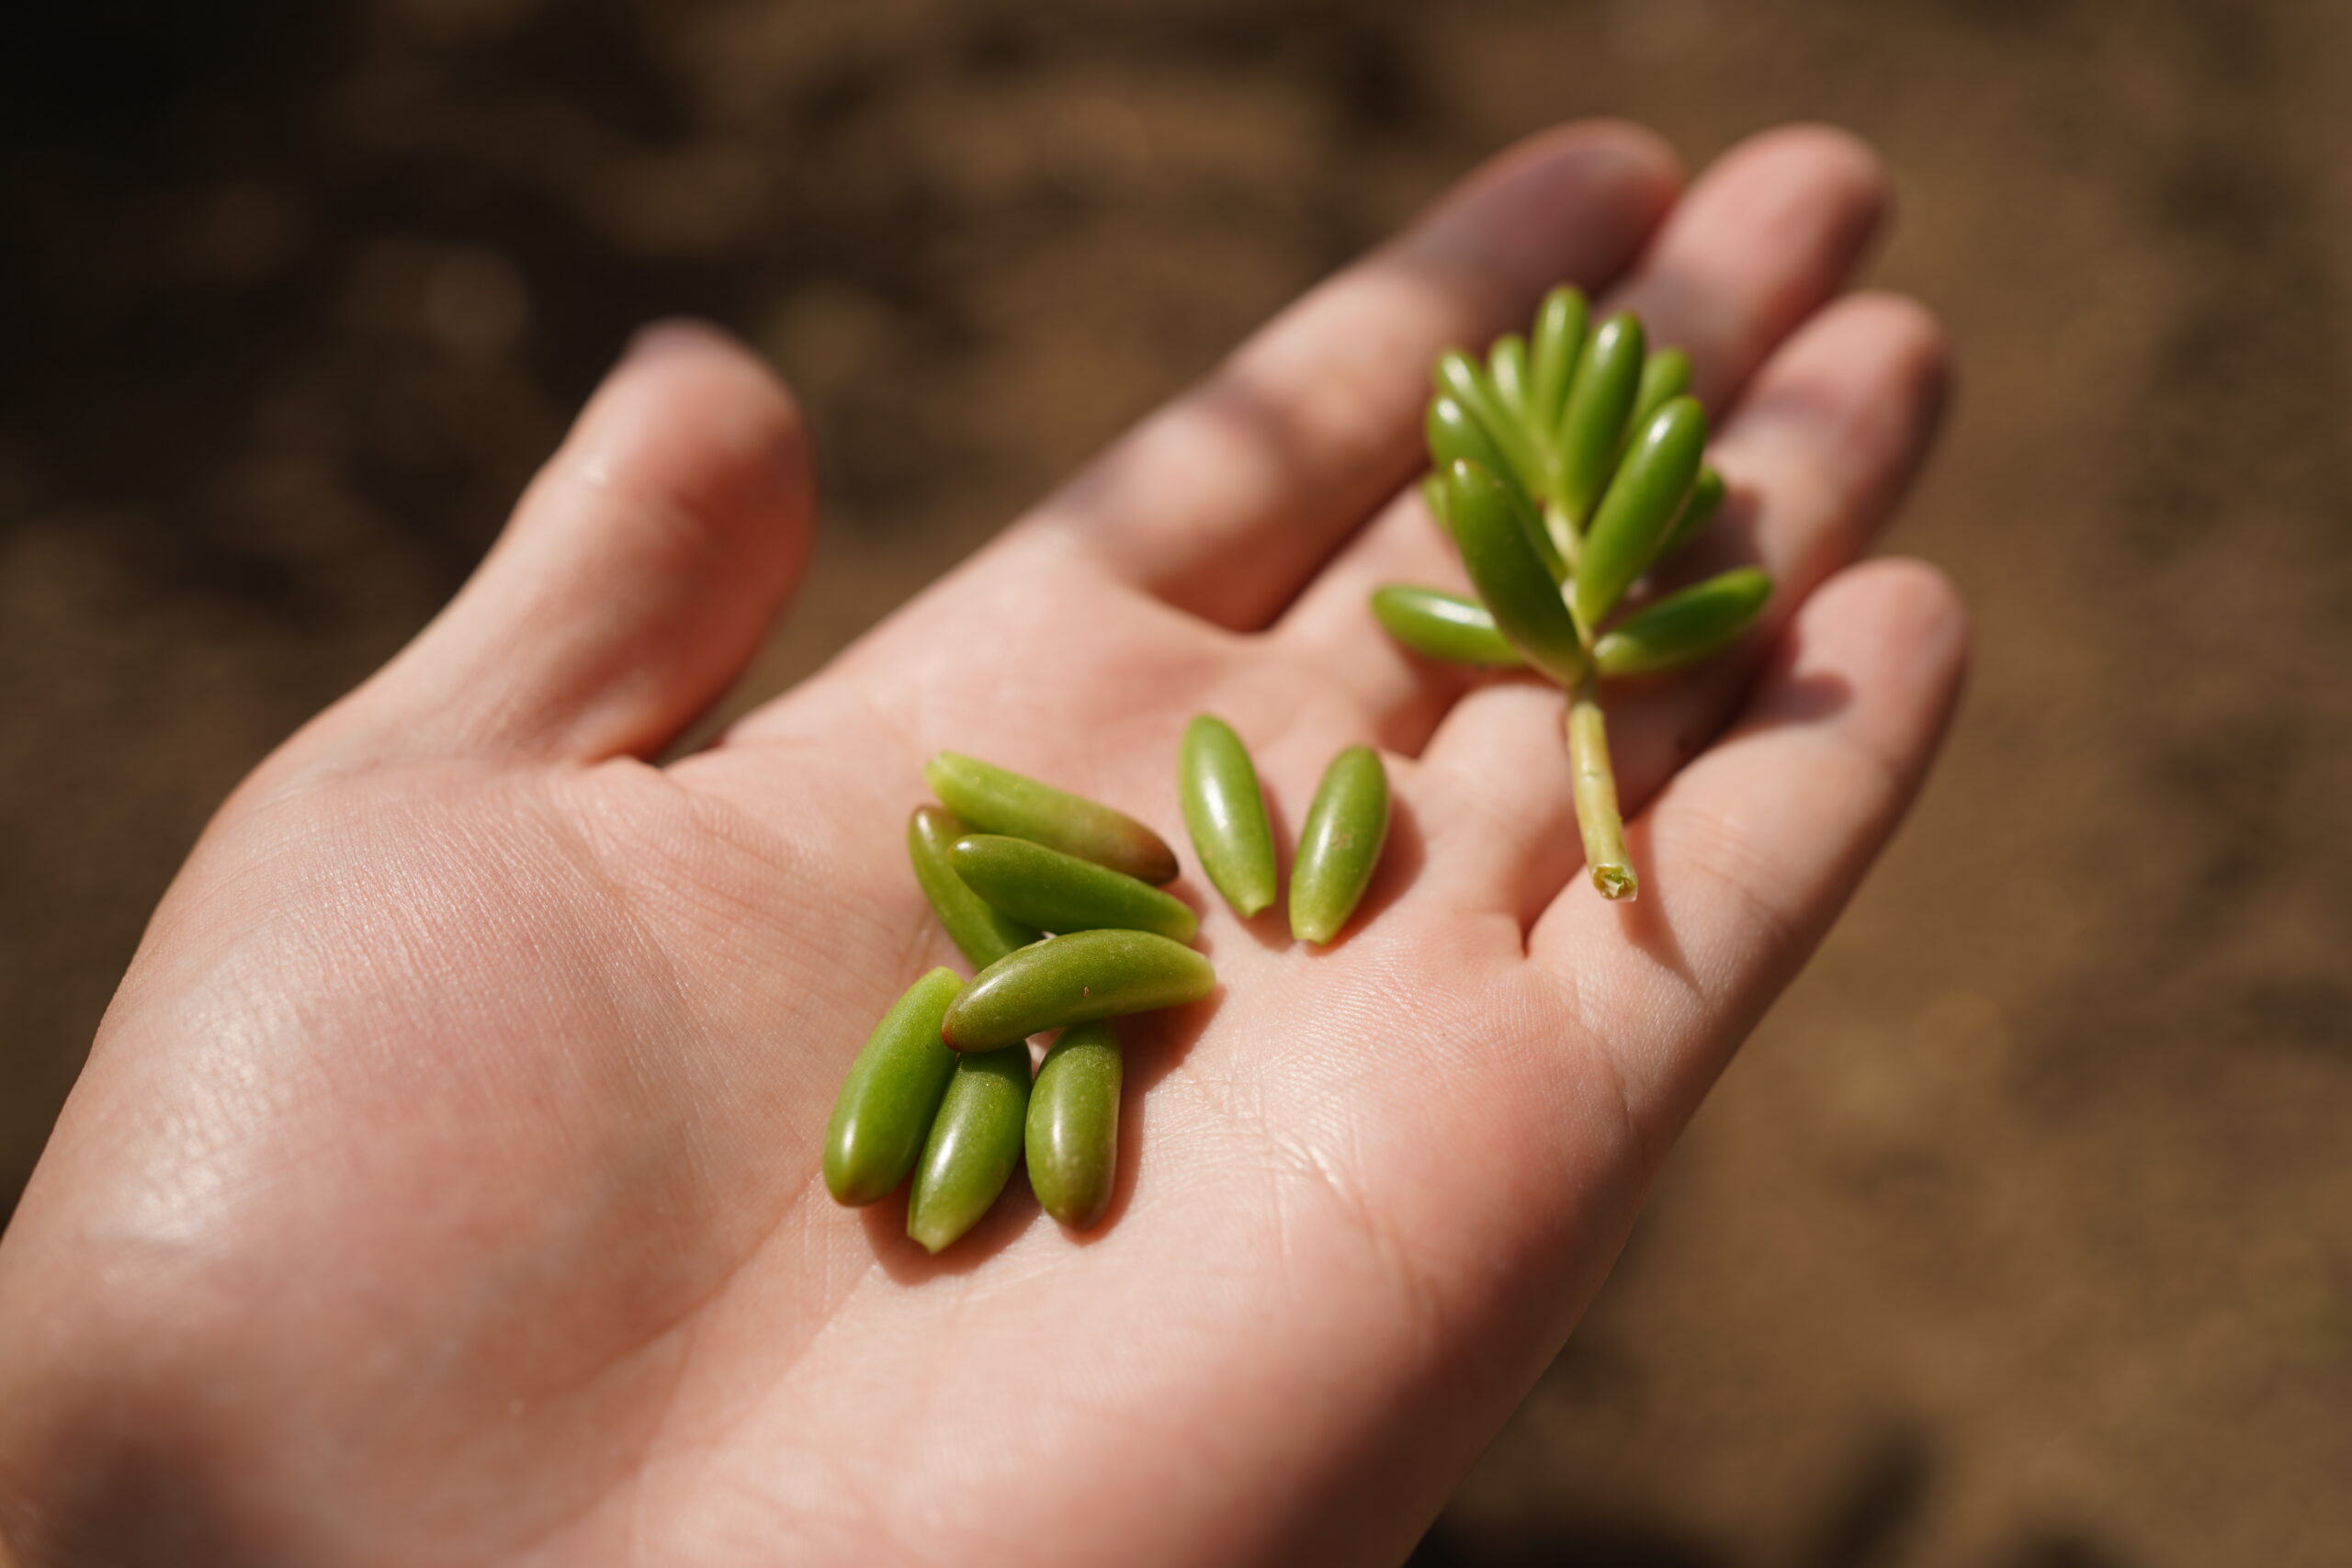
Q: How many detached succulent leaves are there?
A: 9